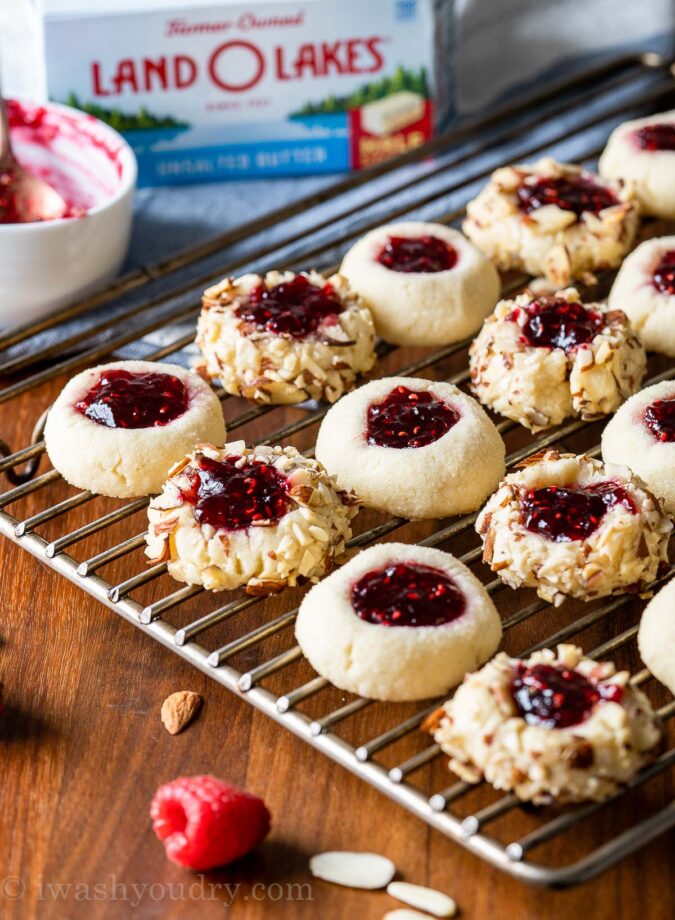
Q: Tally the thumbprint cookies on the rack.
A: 14